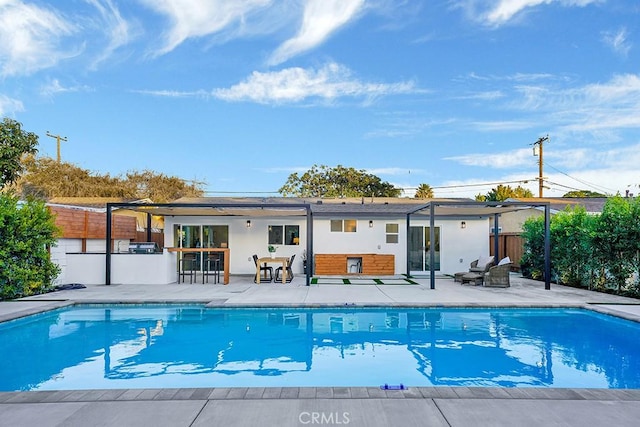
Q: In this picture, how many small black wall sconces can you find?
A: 3